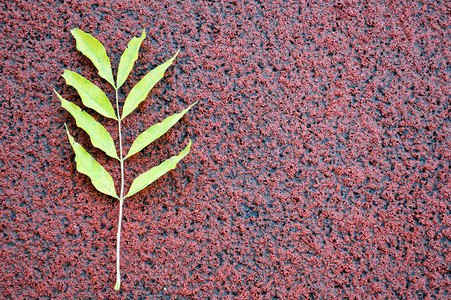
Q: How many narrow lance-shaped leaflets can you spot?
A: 8